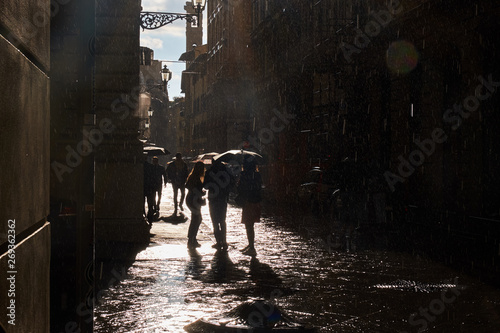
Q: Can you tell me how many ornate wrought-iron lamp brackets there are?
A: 1